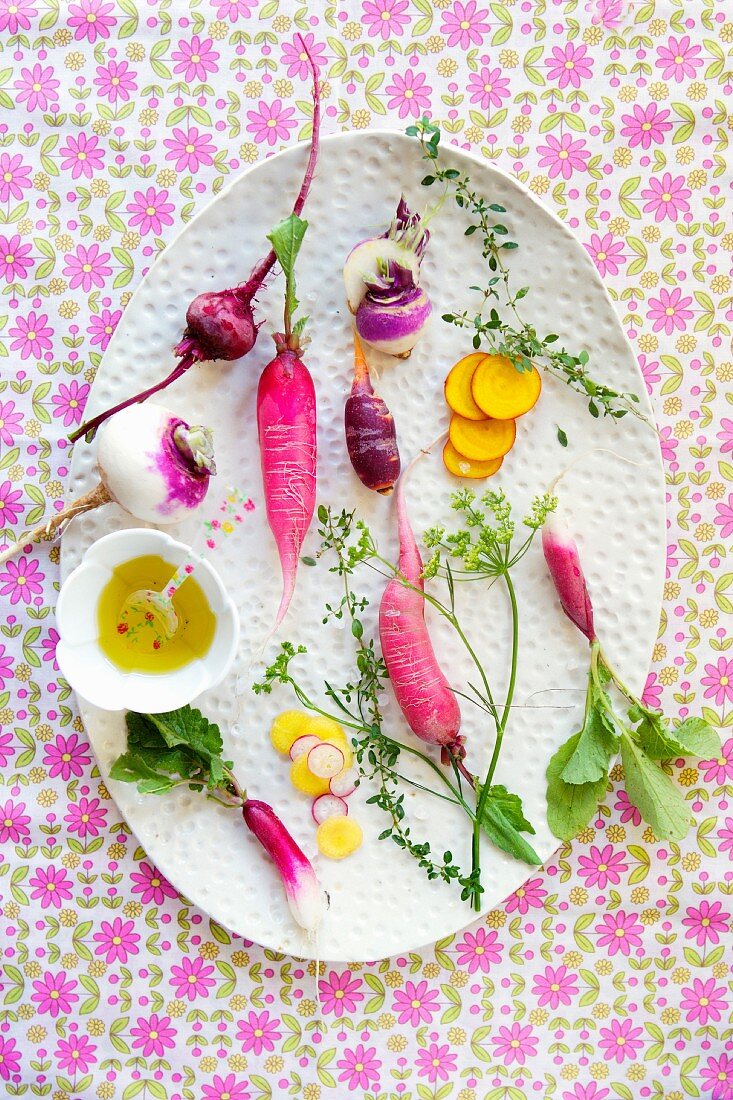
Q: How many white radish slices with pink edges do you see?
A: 4